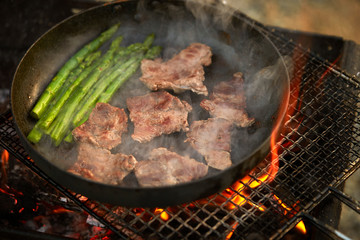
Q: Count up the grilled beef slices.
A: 7